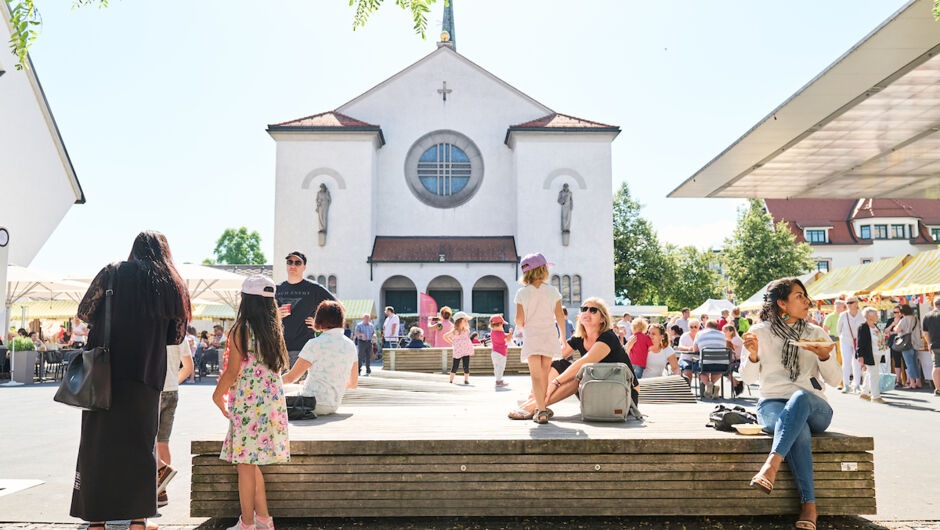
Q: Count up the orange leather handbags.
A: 0